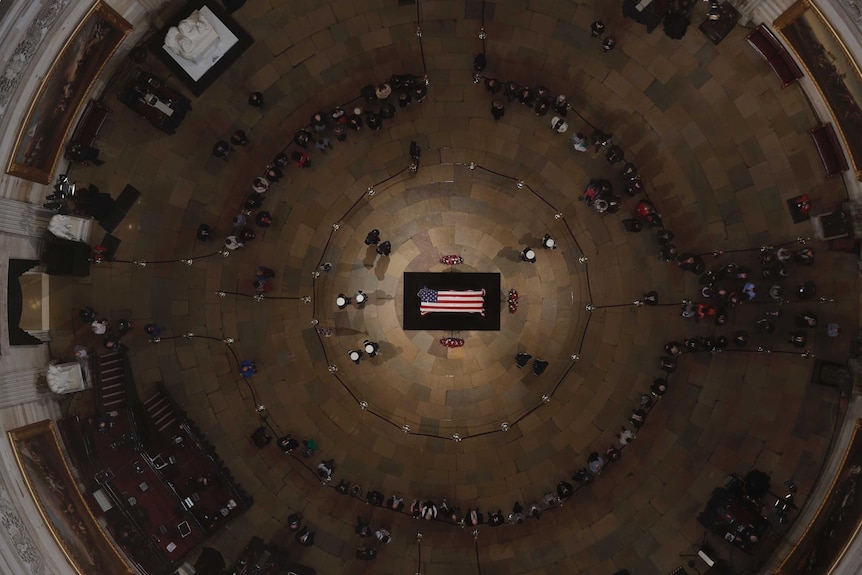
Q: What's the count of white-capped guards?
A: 6